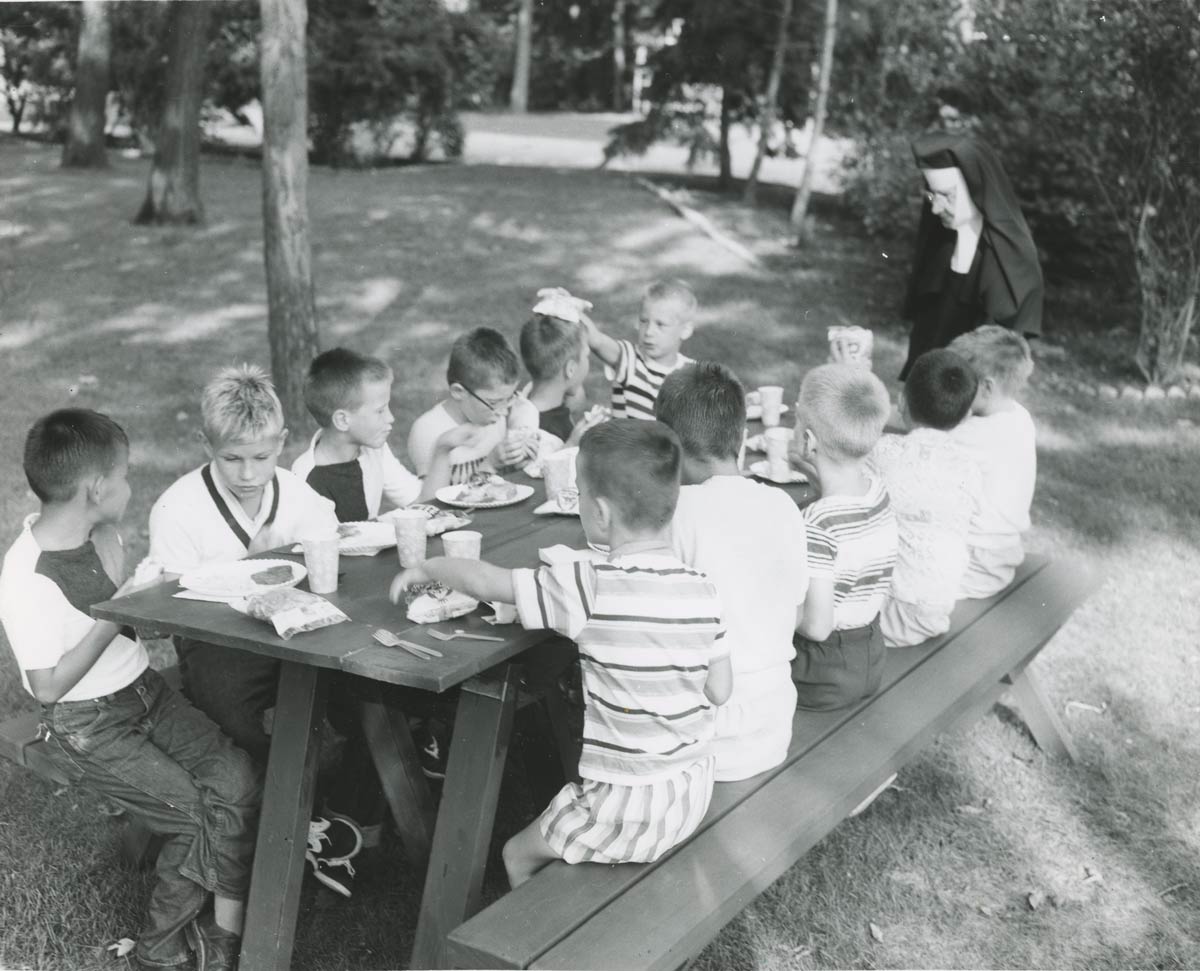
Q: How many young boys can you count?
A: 11